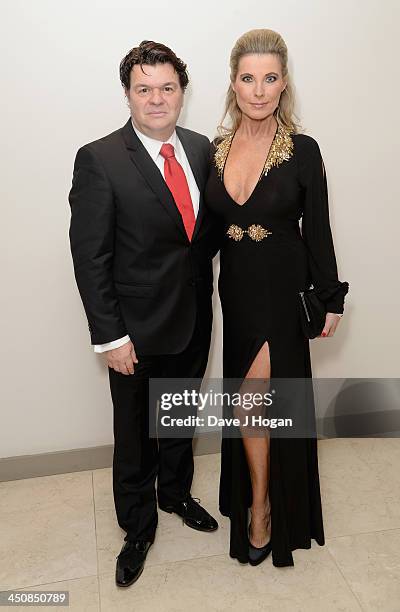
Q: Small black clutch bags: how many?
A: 1